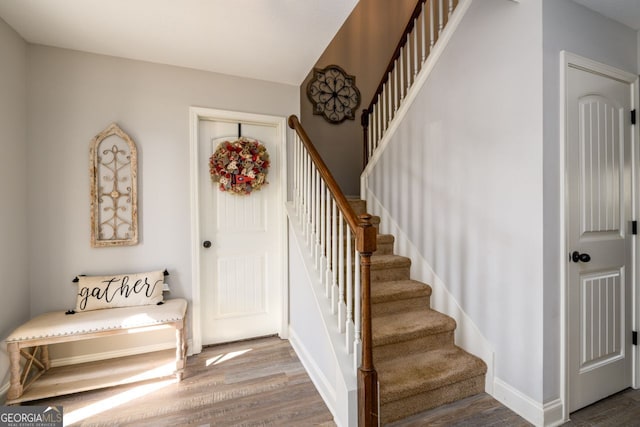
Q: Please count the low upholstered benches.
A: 1